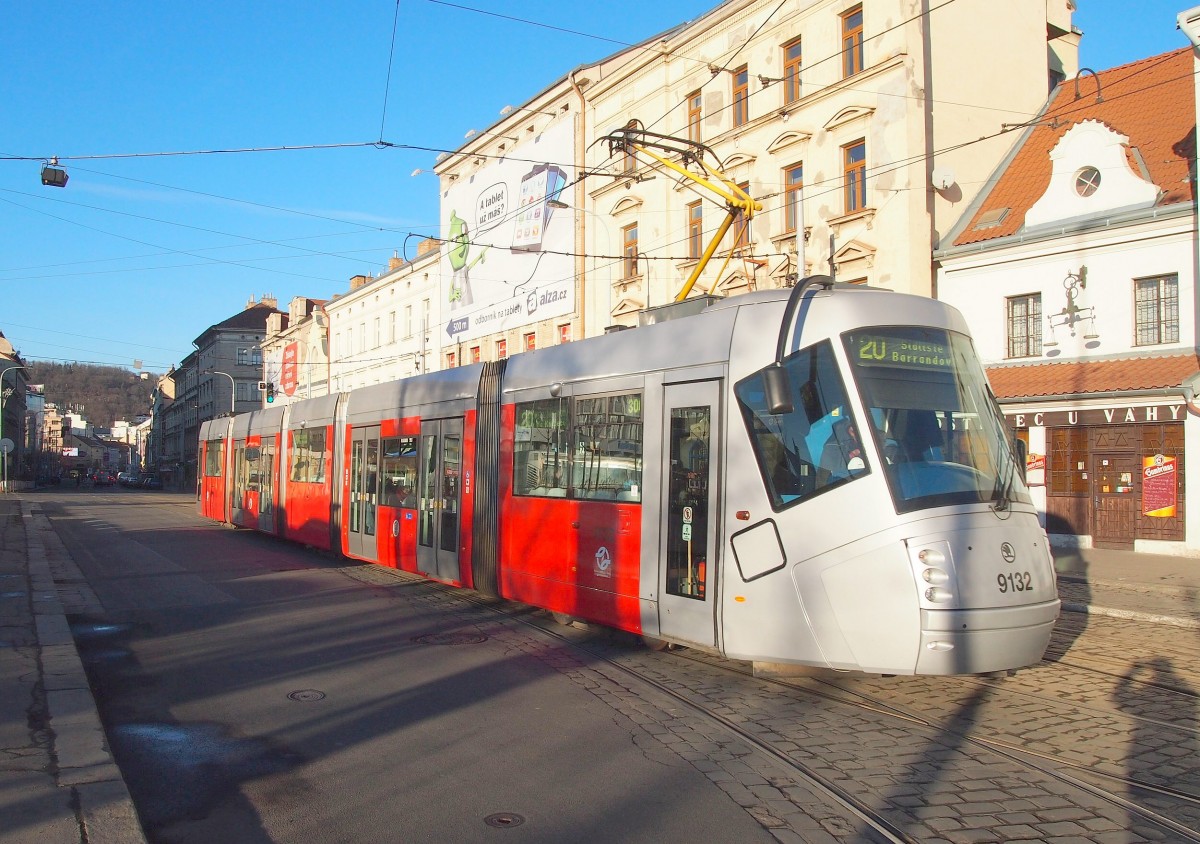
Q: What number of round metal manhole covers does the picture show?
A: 3